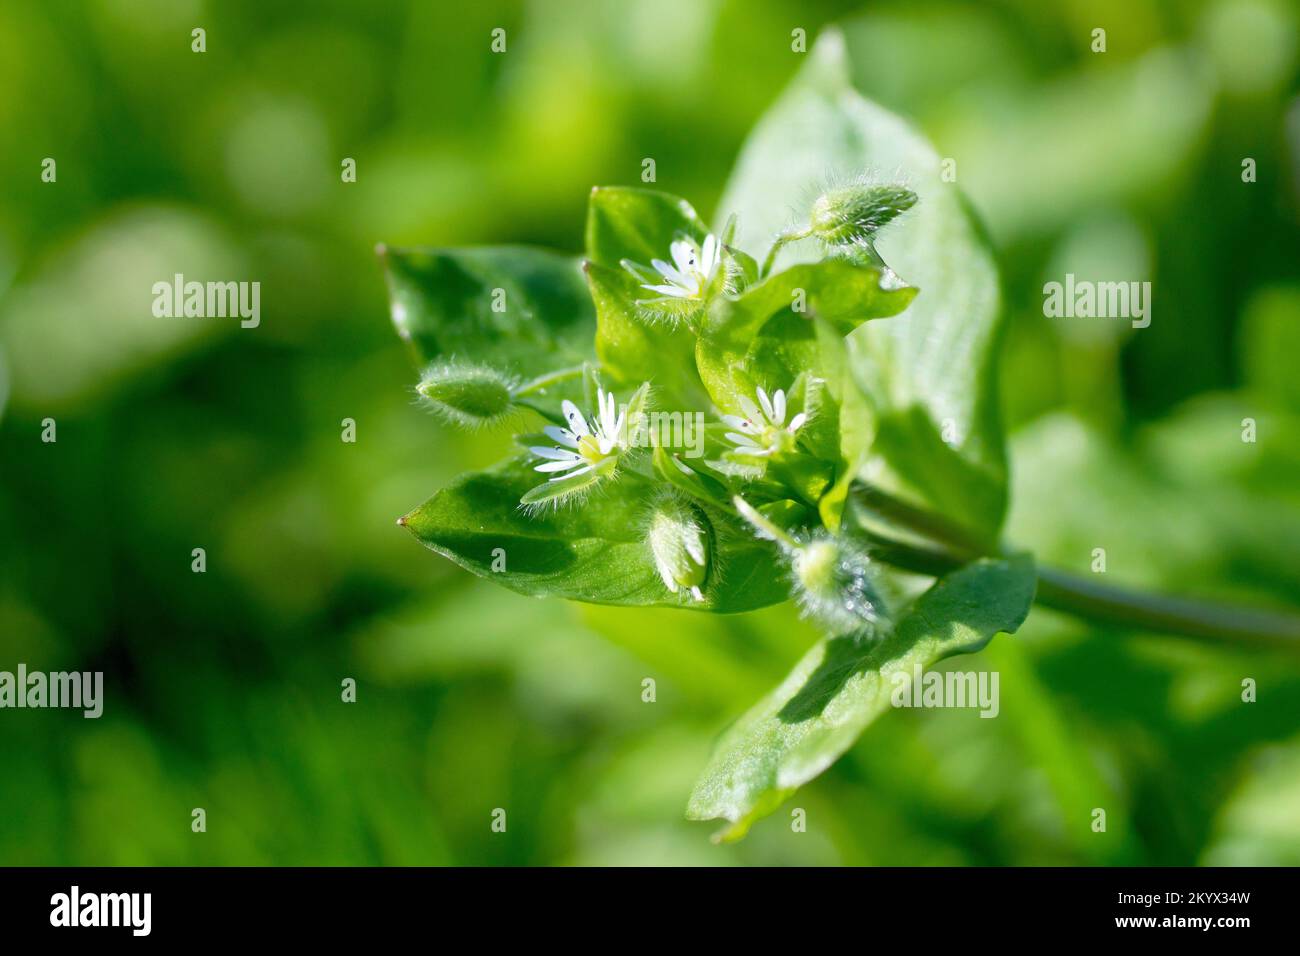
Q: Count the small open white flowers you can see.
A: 3